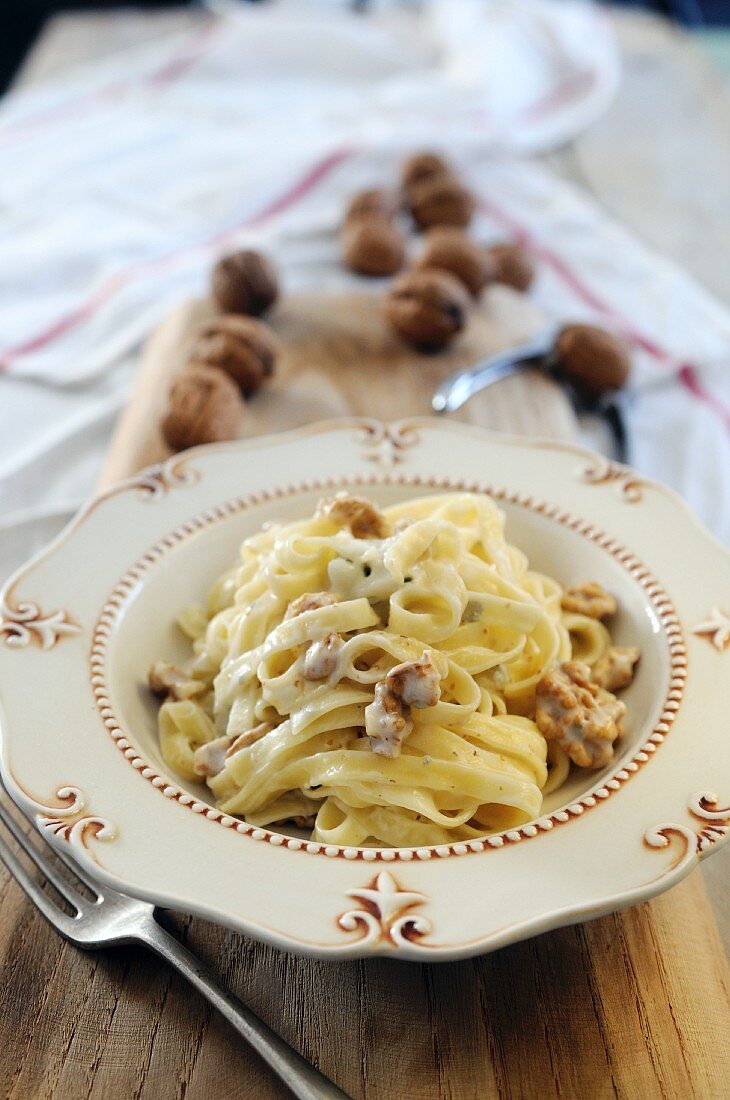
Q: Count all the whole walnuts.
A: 11